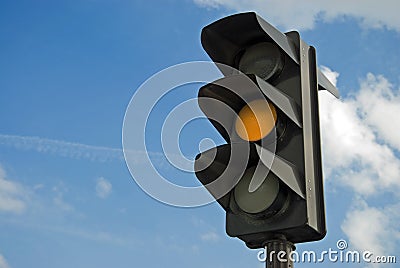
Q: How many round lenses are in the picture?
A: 3